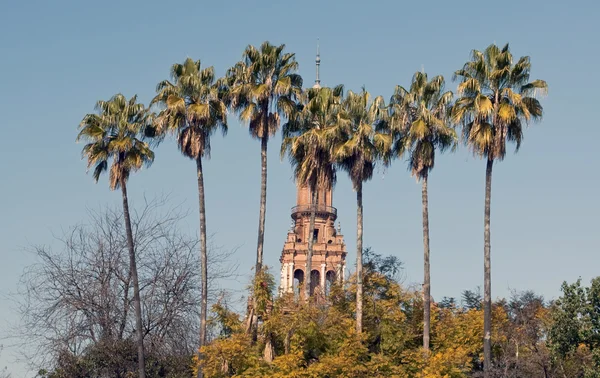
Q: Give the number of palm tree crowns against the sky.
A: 7